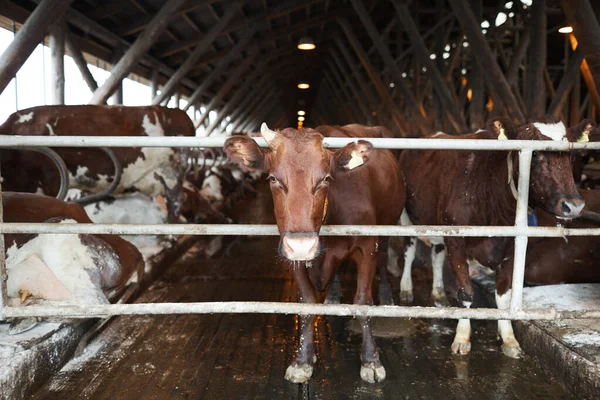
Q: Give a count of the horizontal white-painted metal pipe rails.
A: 3